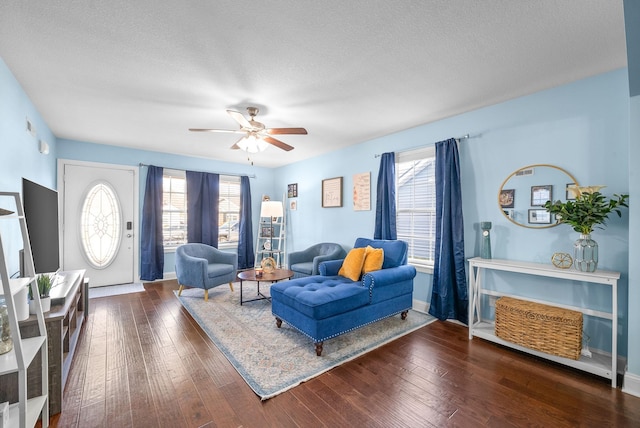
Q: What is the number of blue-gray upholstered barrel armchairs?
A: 2